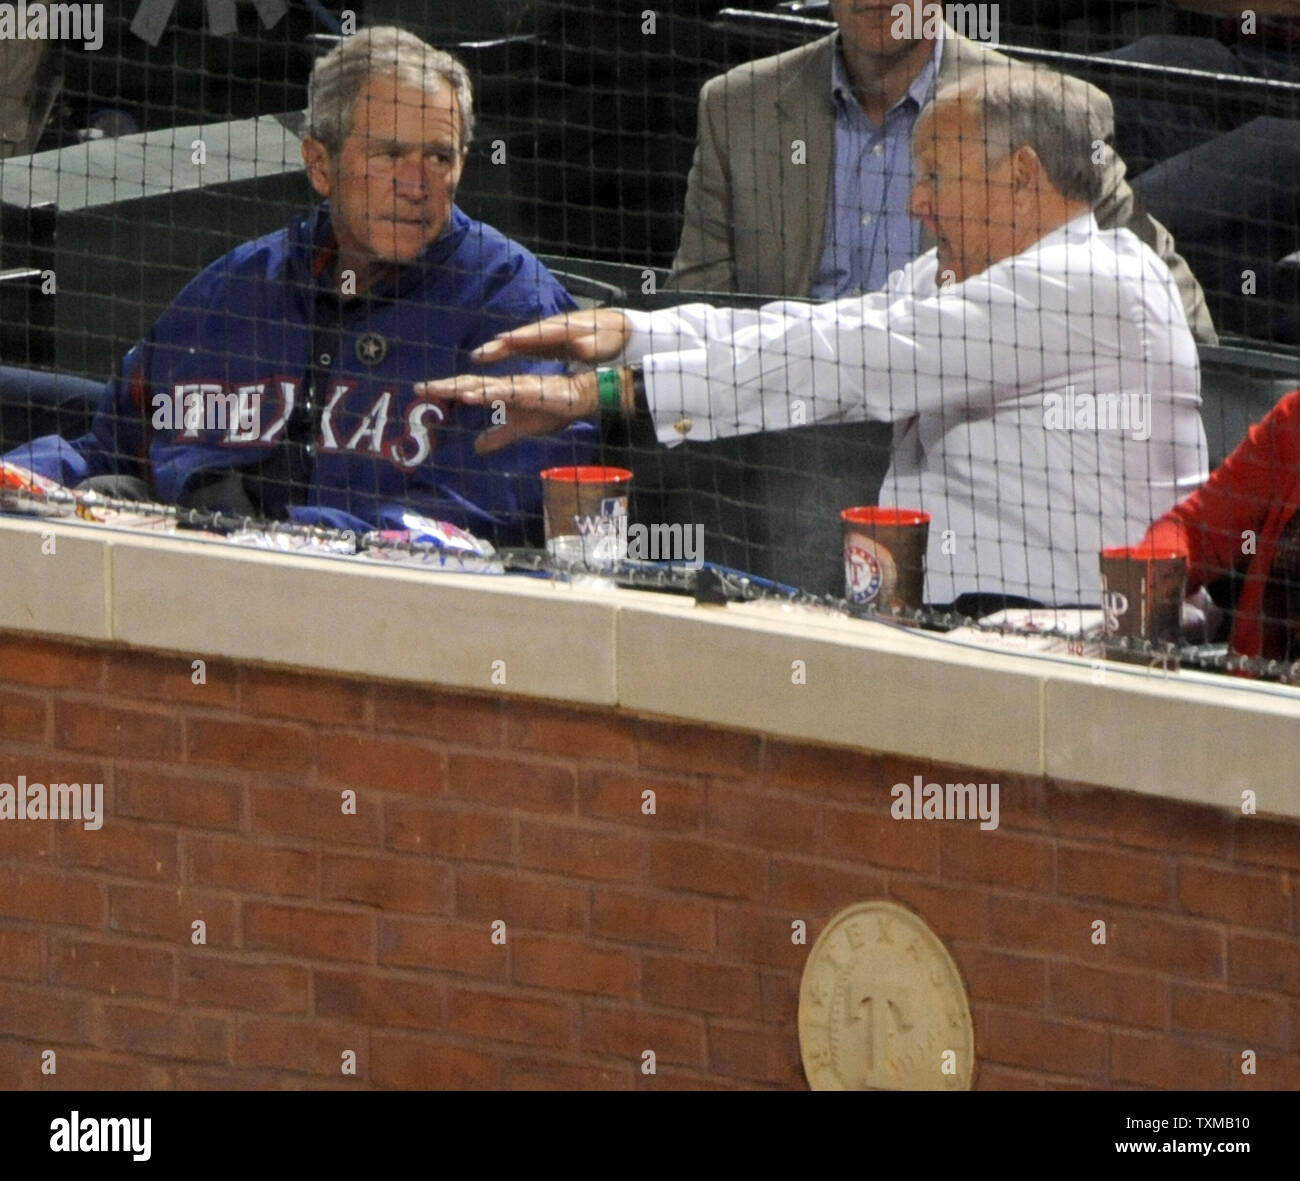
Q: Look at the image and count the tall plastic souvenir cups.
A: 3